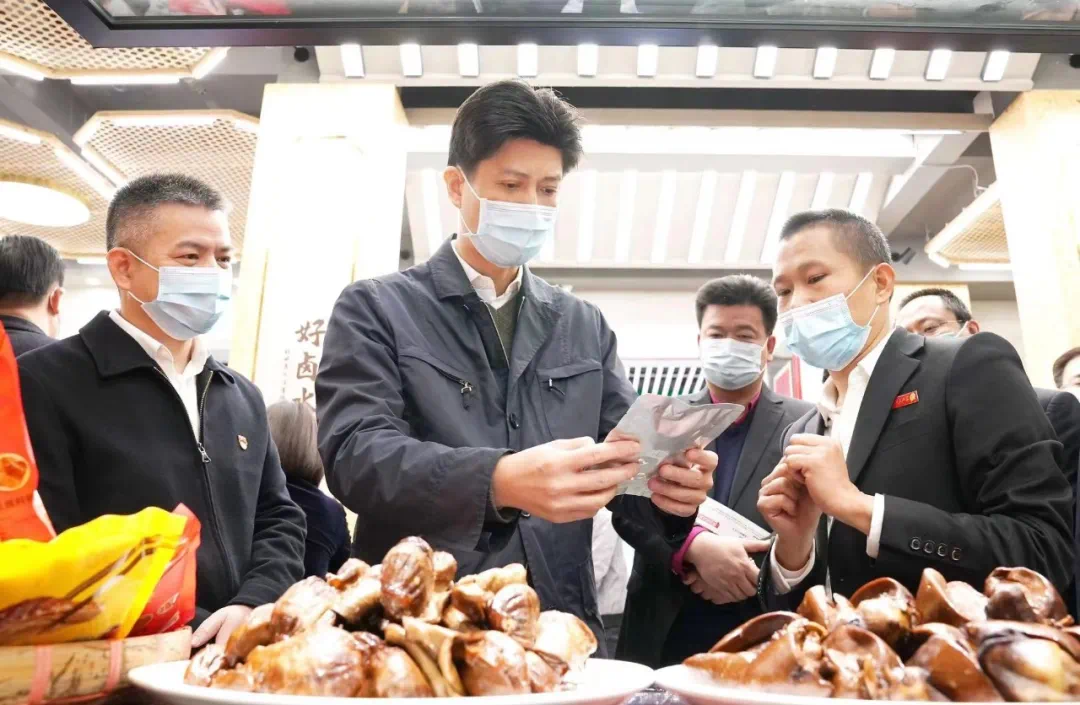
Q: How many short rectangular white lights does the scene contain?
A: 12